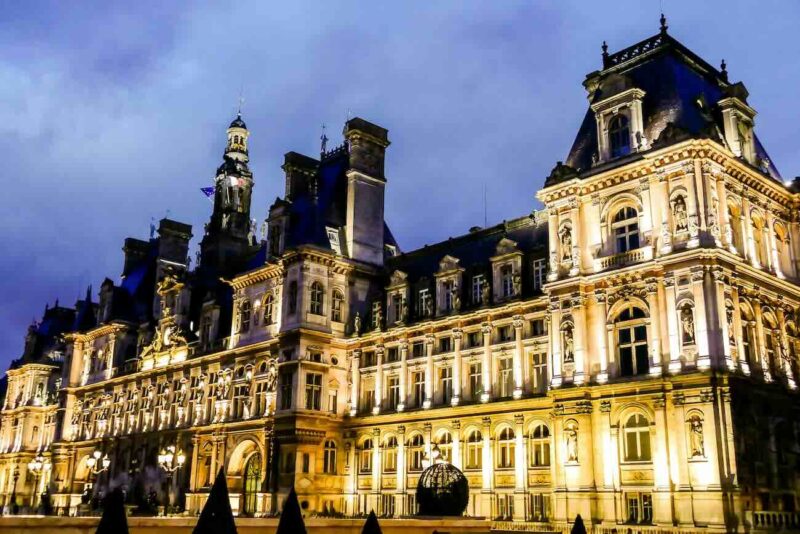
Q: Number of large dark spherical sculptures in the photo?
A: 1